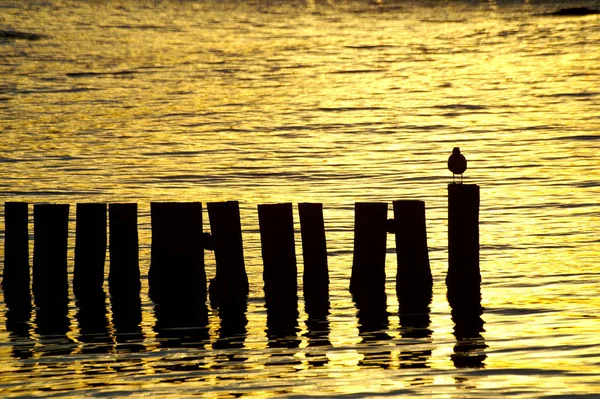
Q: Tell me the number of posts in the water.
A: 11